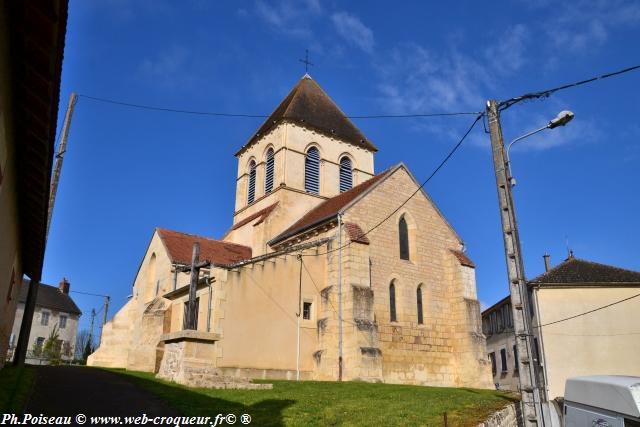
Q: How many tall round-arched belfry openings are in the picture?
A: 4